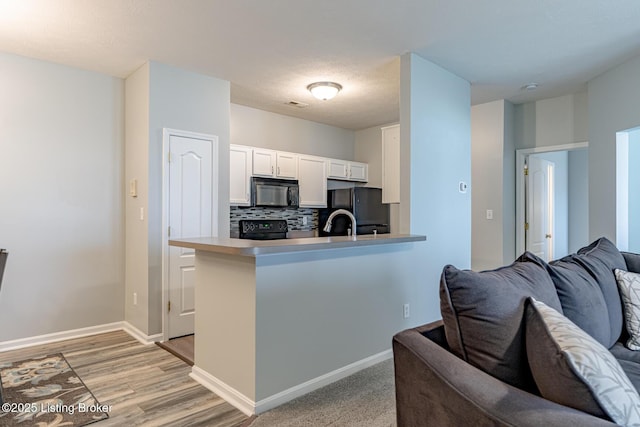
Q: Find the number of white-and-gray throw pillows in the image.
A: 2